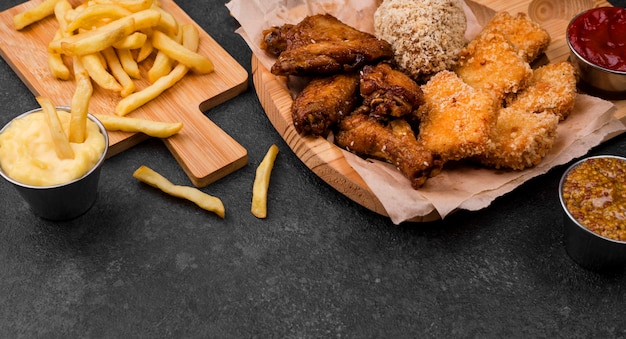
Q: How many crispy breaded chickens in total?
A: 5